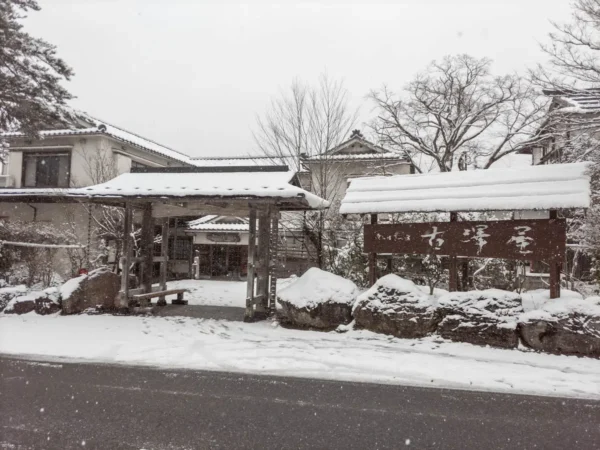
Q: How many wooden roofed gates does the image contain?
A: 1